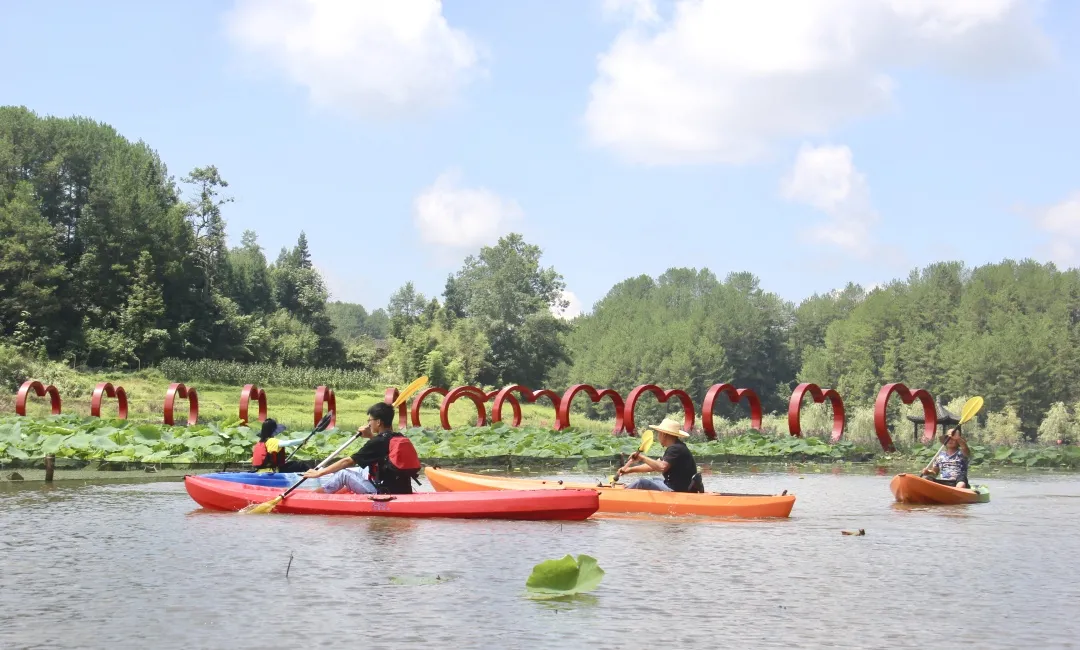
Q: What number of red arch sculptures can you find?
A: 14